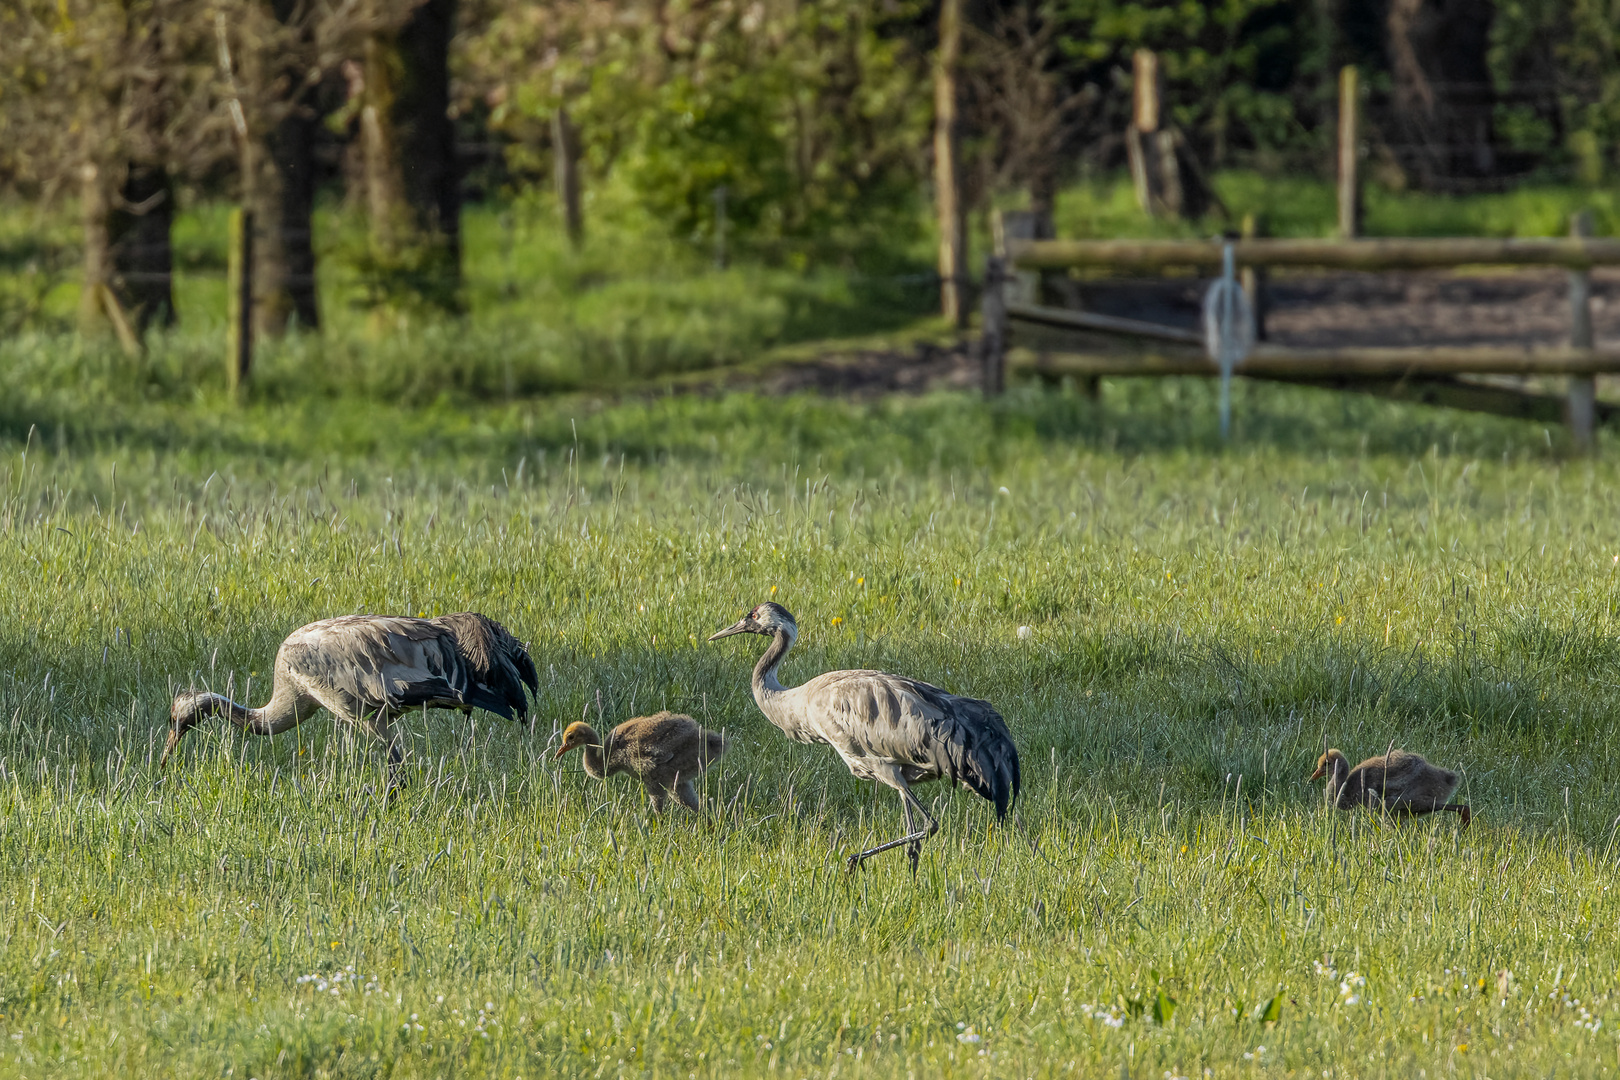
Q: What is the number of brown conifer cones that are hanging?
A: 0